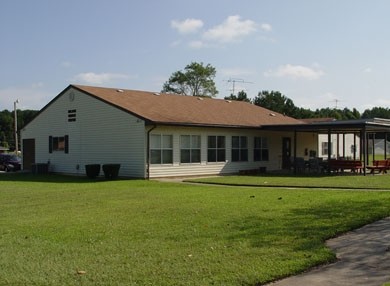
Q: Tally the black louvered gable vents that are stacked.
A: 3